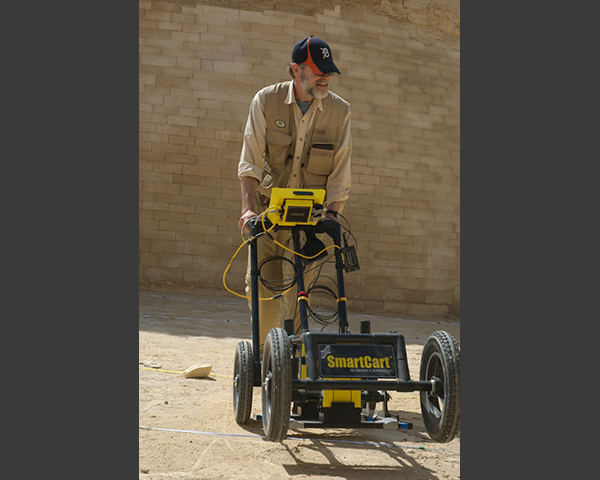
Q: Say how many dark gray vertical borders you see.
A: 2